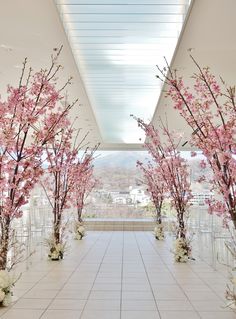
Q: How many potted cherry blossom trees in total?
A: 6